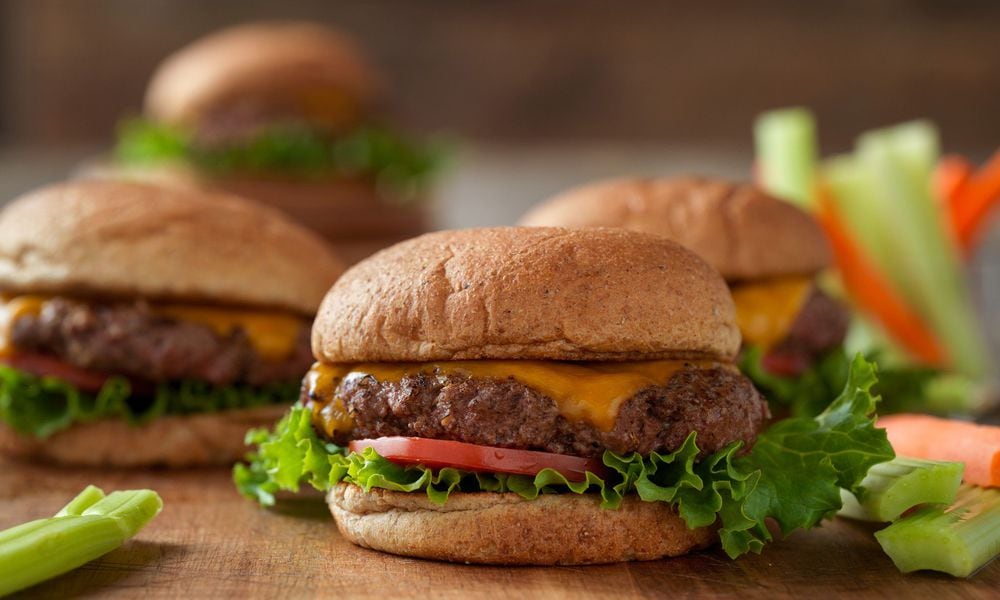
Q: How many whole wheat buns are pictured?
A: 4